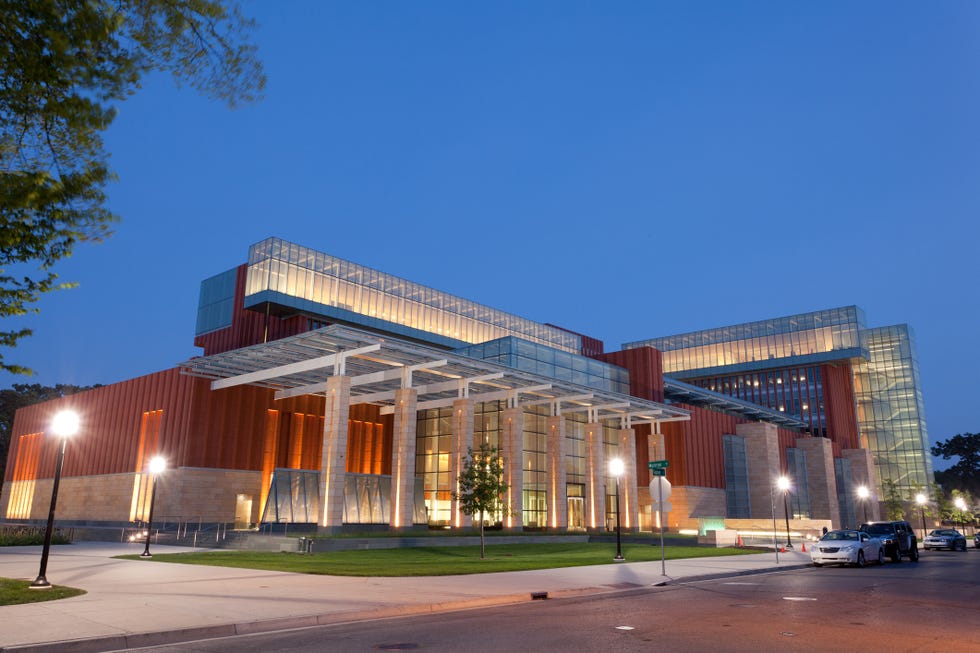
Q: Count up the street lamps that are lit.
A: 7